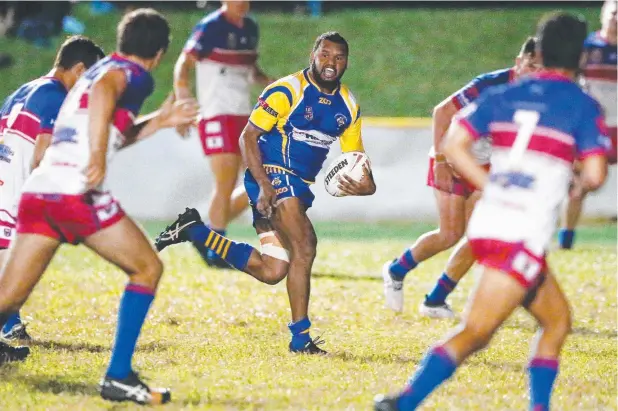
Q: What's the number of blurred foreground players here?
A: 2